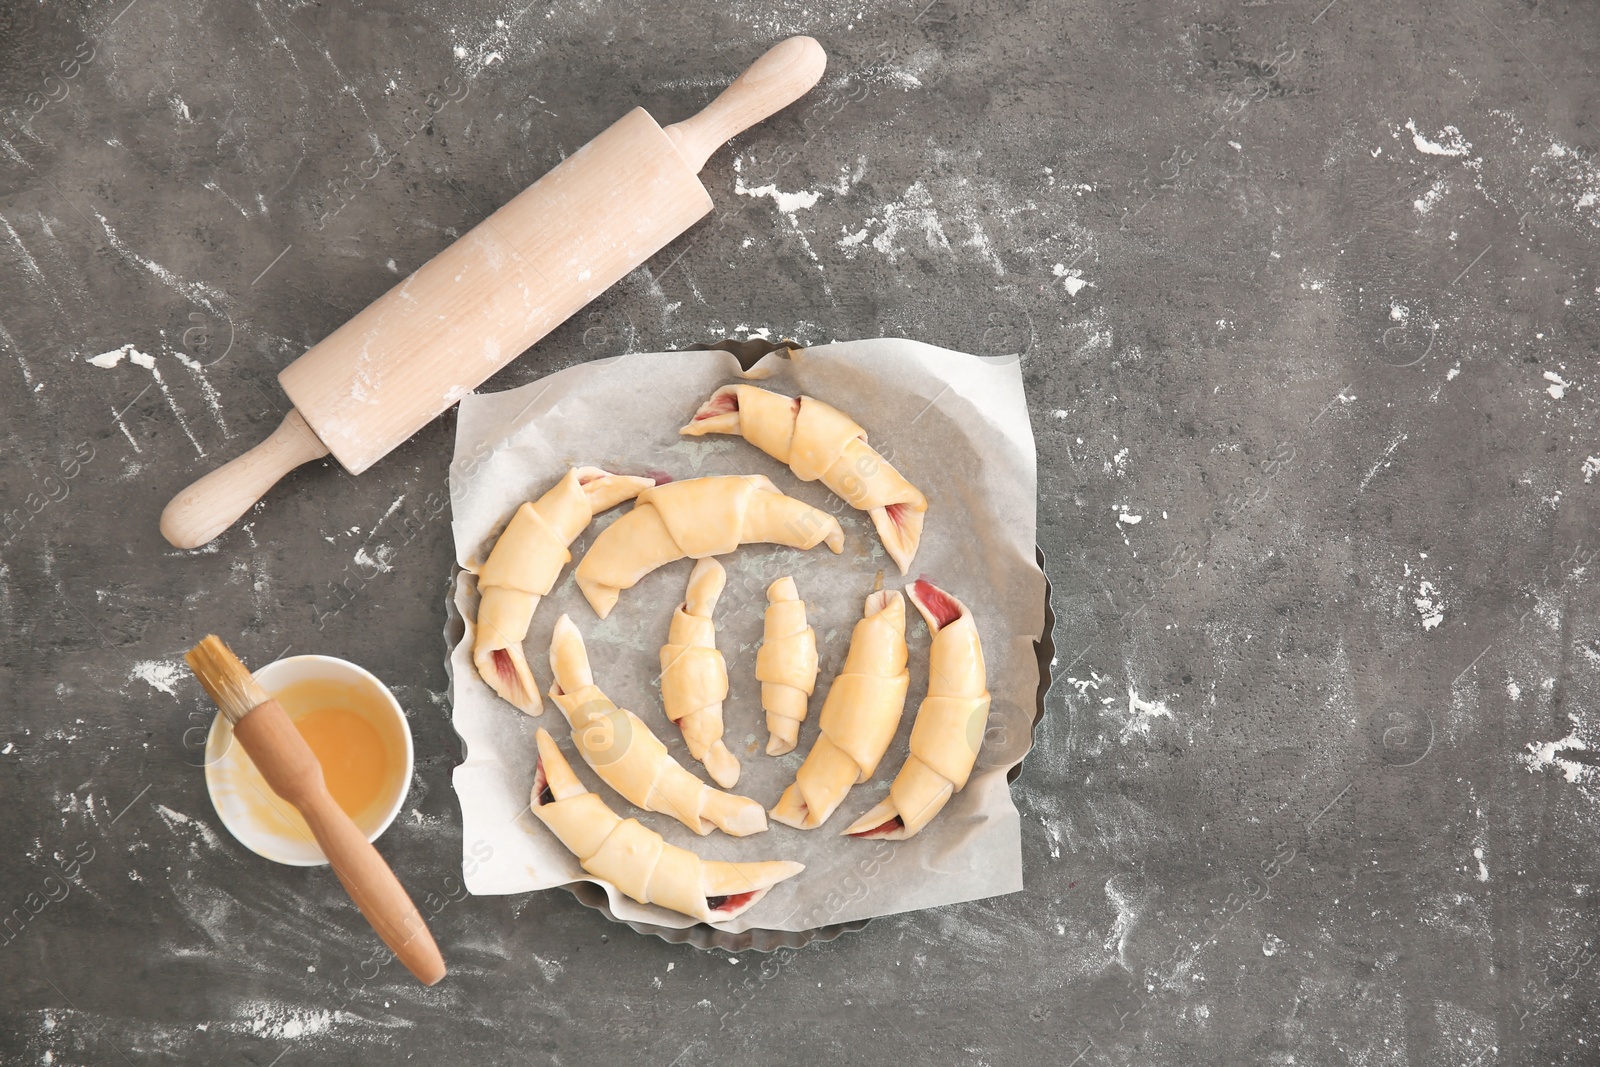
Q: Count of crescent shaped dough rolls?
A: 9